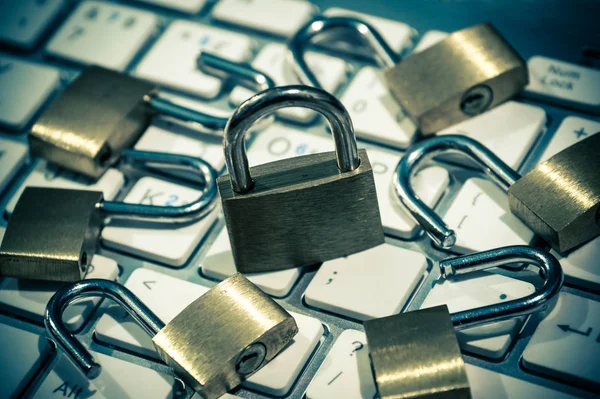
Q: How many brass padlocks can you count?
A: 7